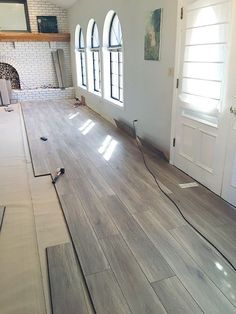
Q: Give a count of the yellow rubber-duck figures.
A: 0